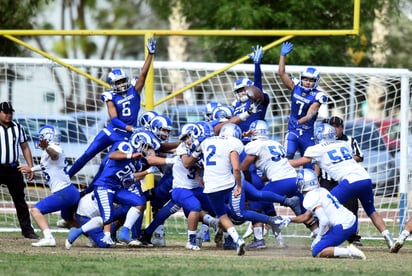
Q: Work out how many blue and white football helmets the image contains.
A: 15